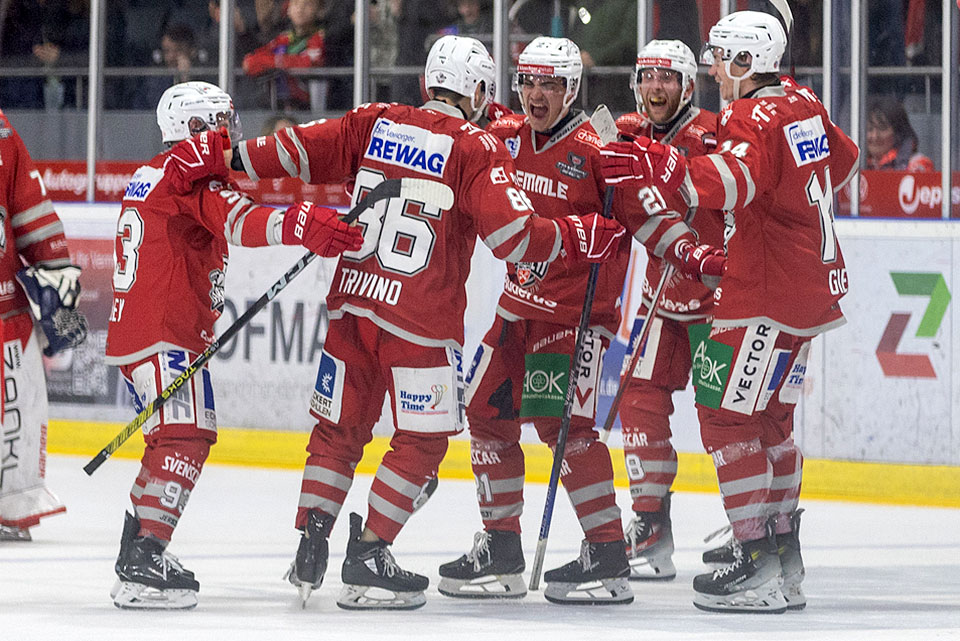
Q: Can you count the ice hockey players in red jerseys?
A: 6